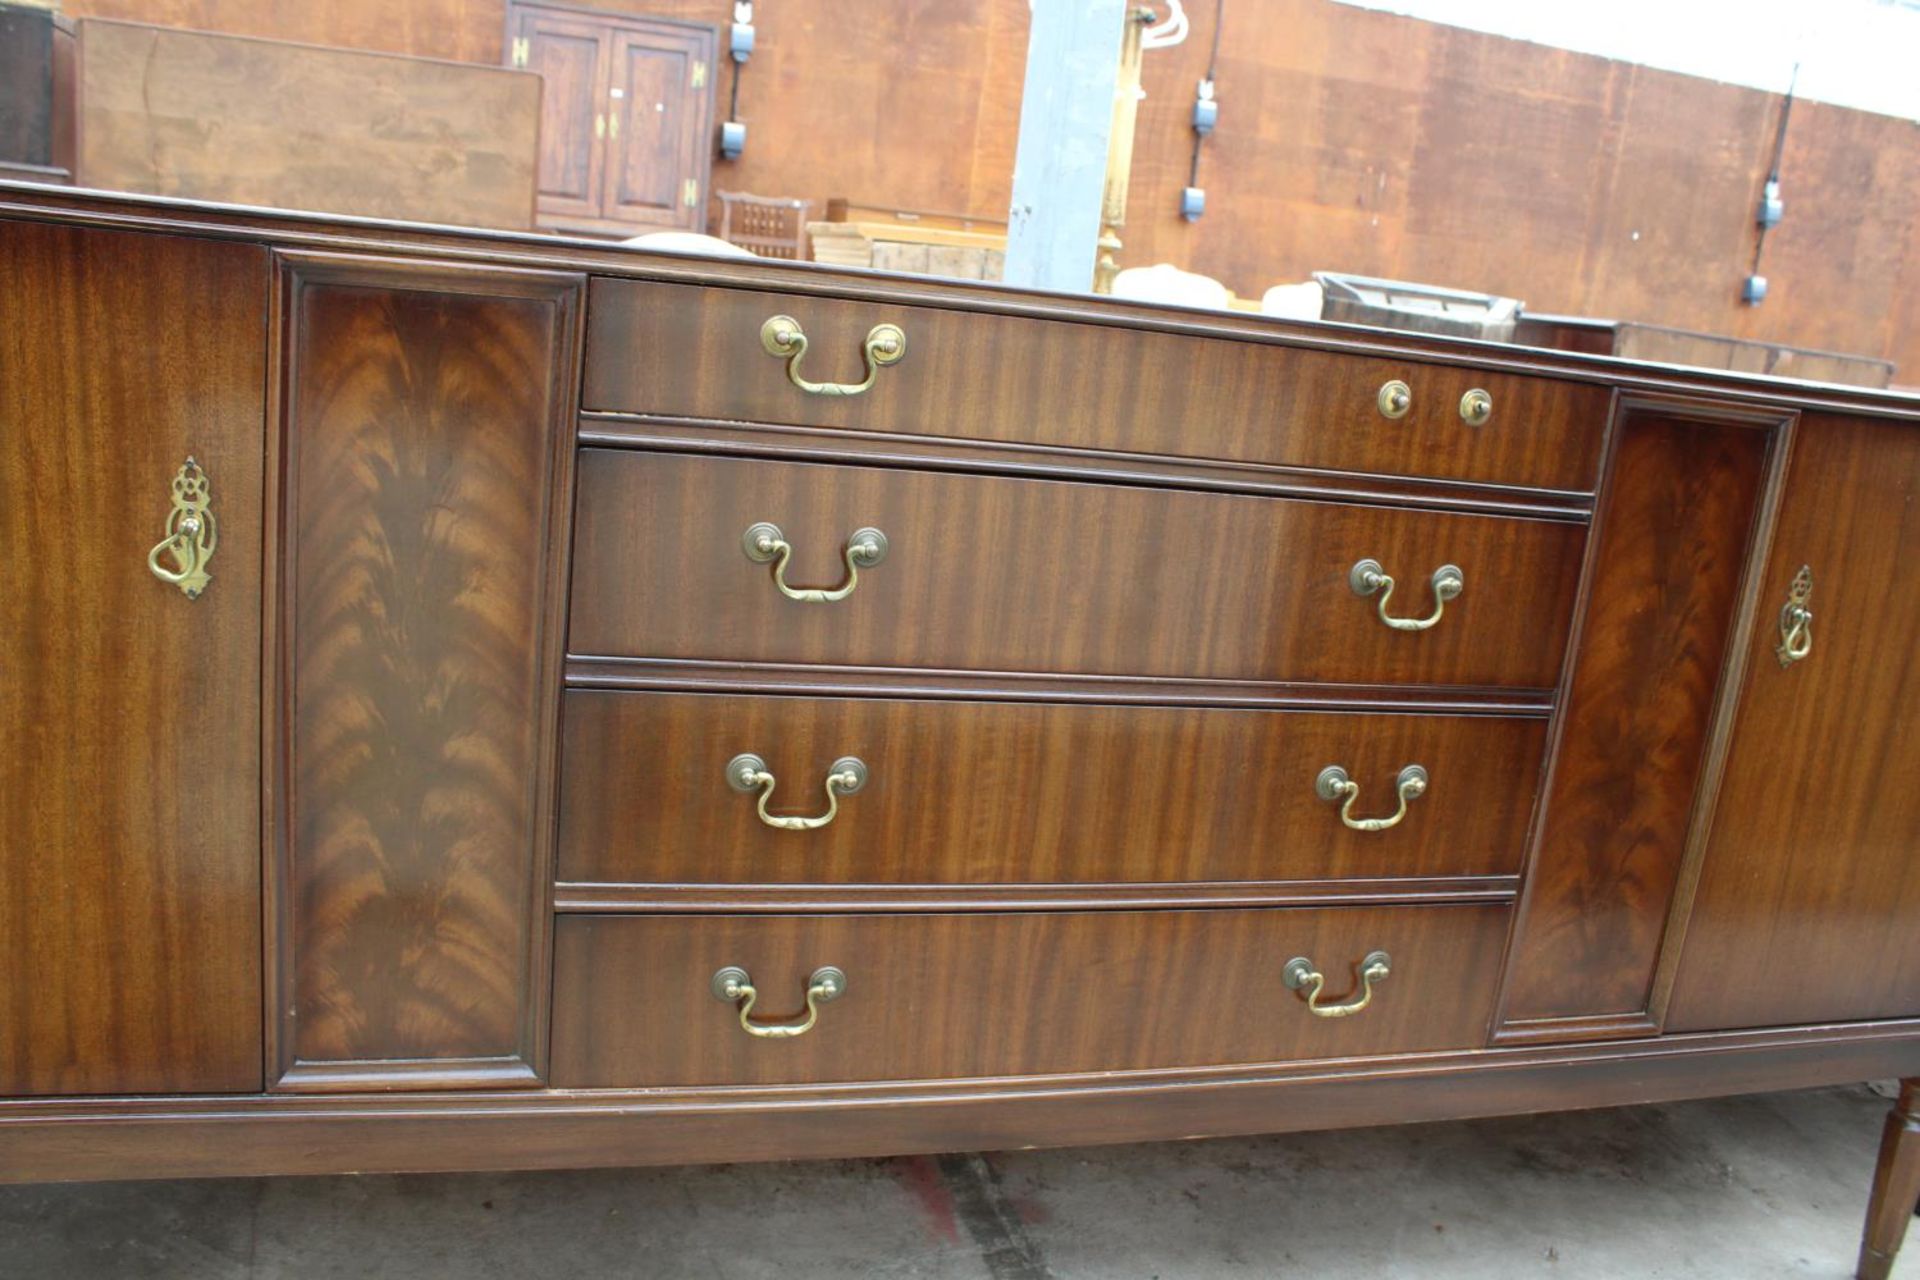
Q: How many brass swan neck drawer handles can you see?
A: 7